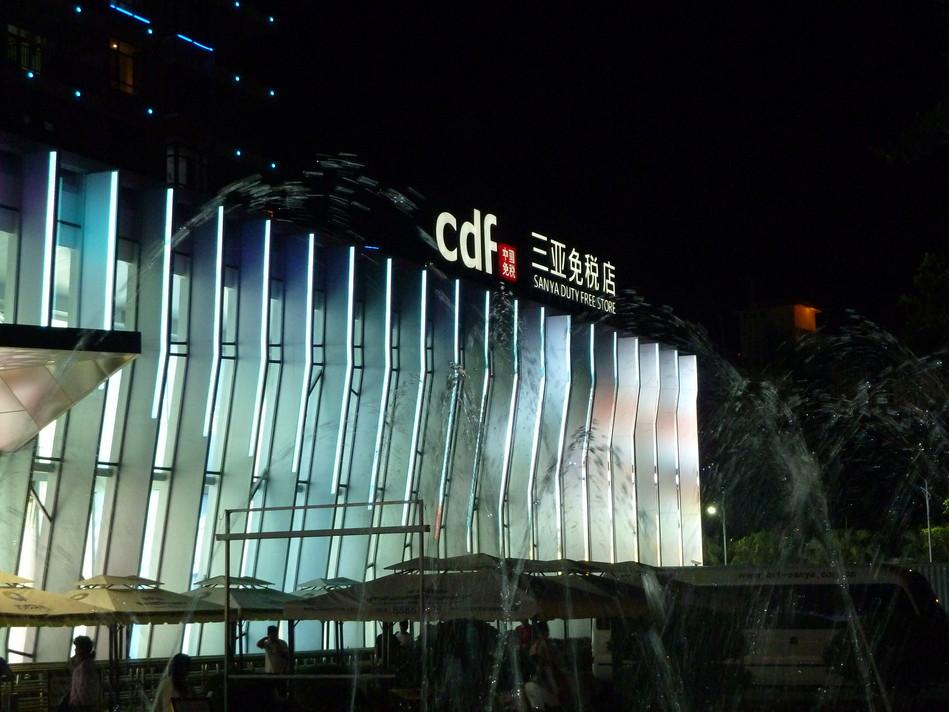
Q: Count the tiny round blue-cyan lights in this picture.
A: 11